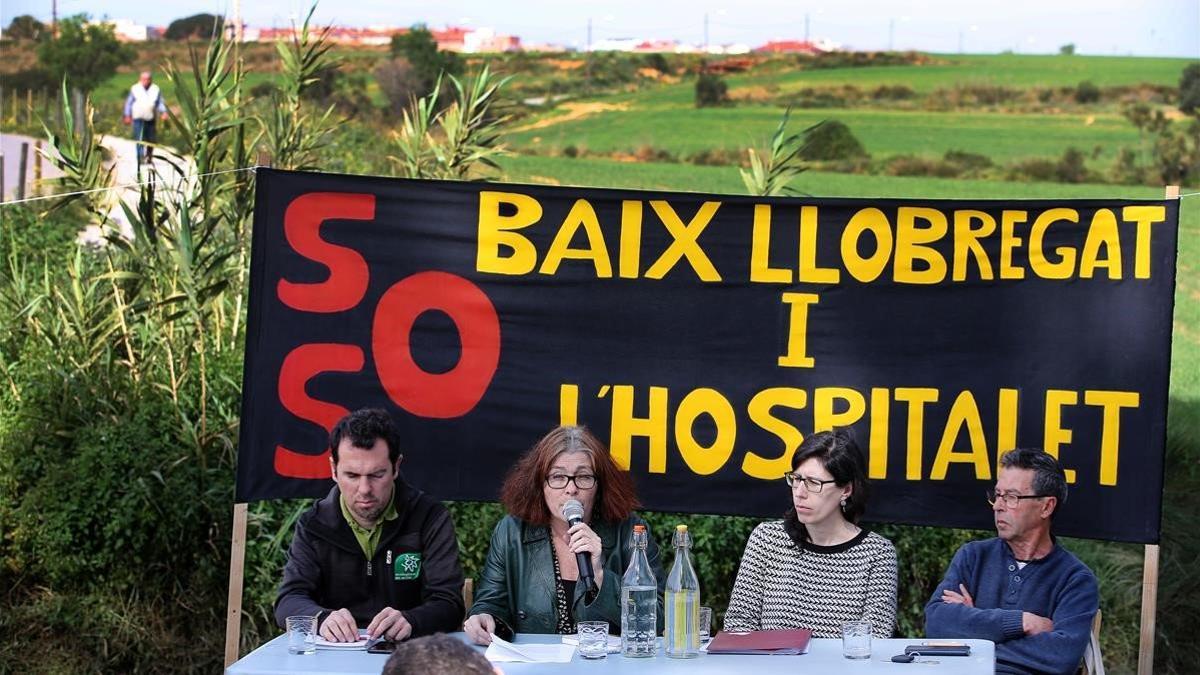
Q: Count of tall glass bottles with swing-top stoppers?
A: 2